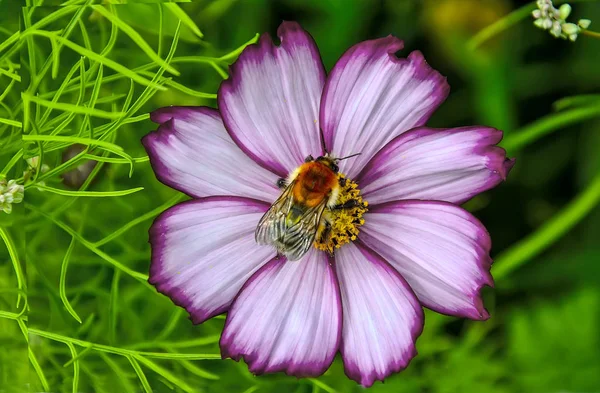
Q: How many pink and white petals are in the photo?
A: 8